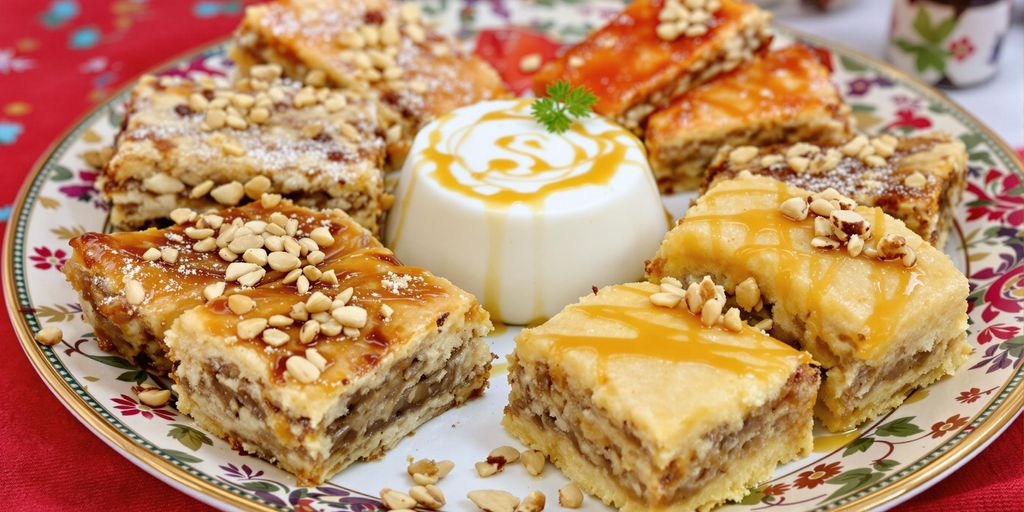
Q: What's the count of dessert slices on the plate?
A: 9